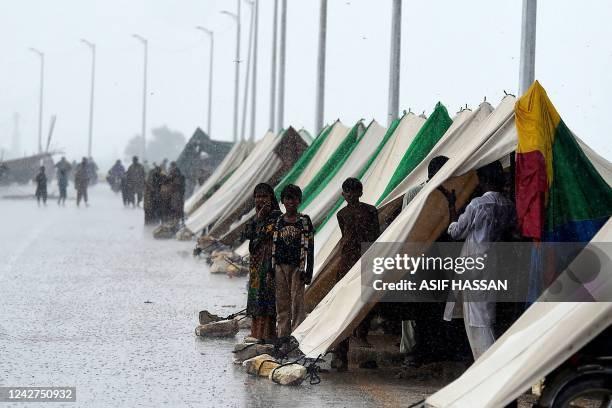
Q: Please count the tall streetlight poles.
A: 12